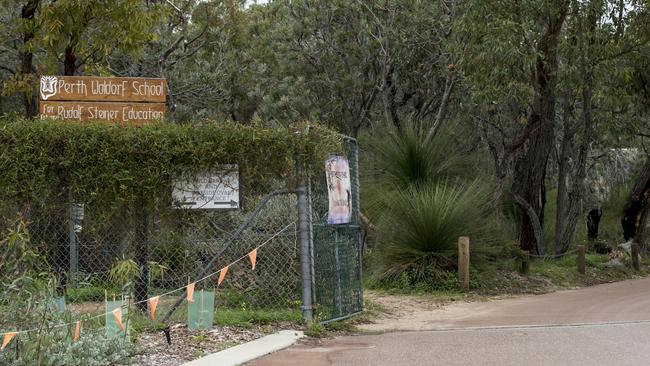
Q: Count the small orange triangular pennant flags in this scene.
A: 7